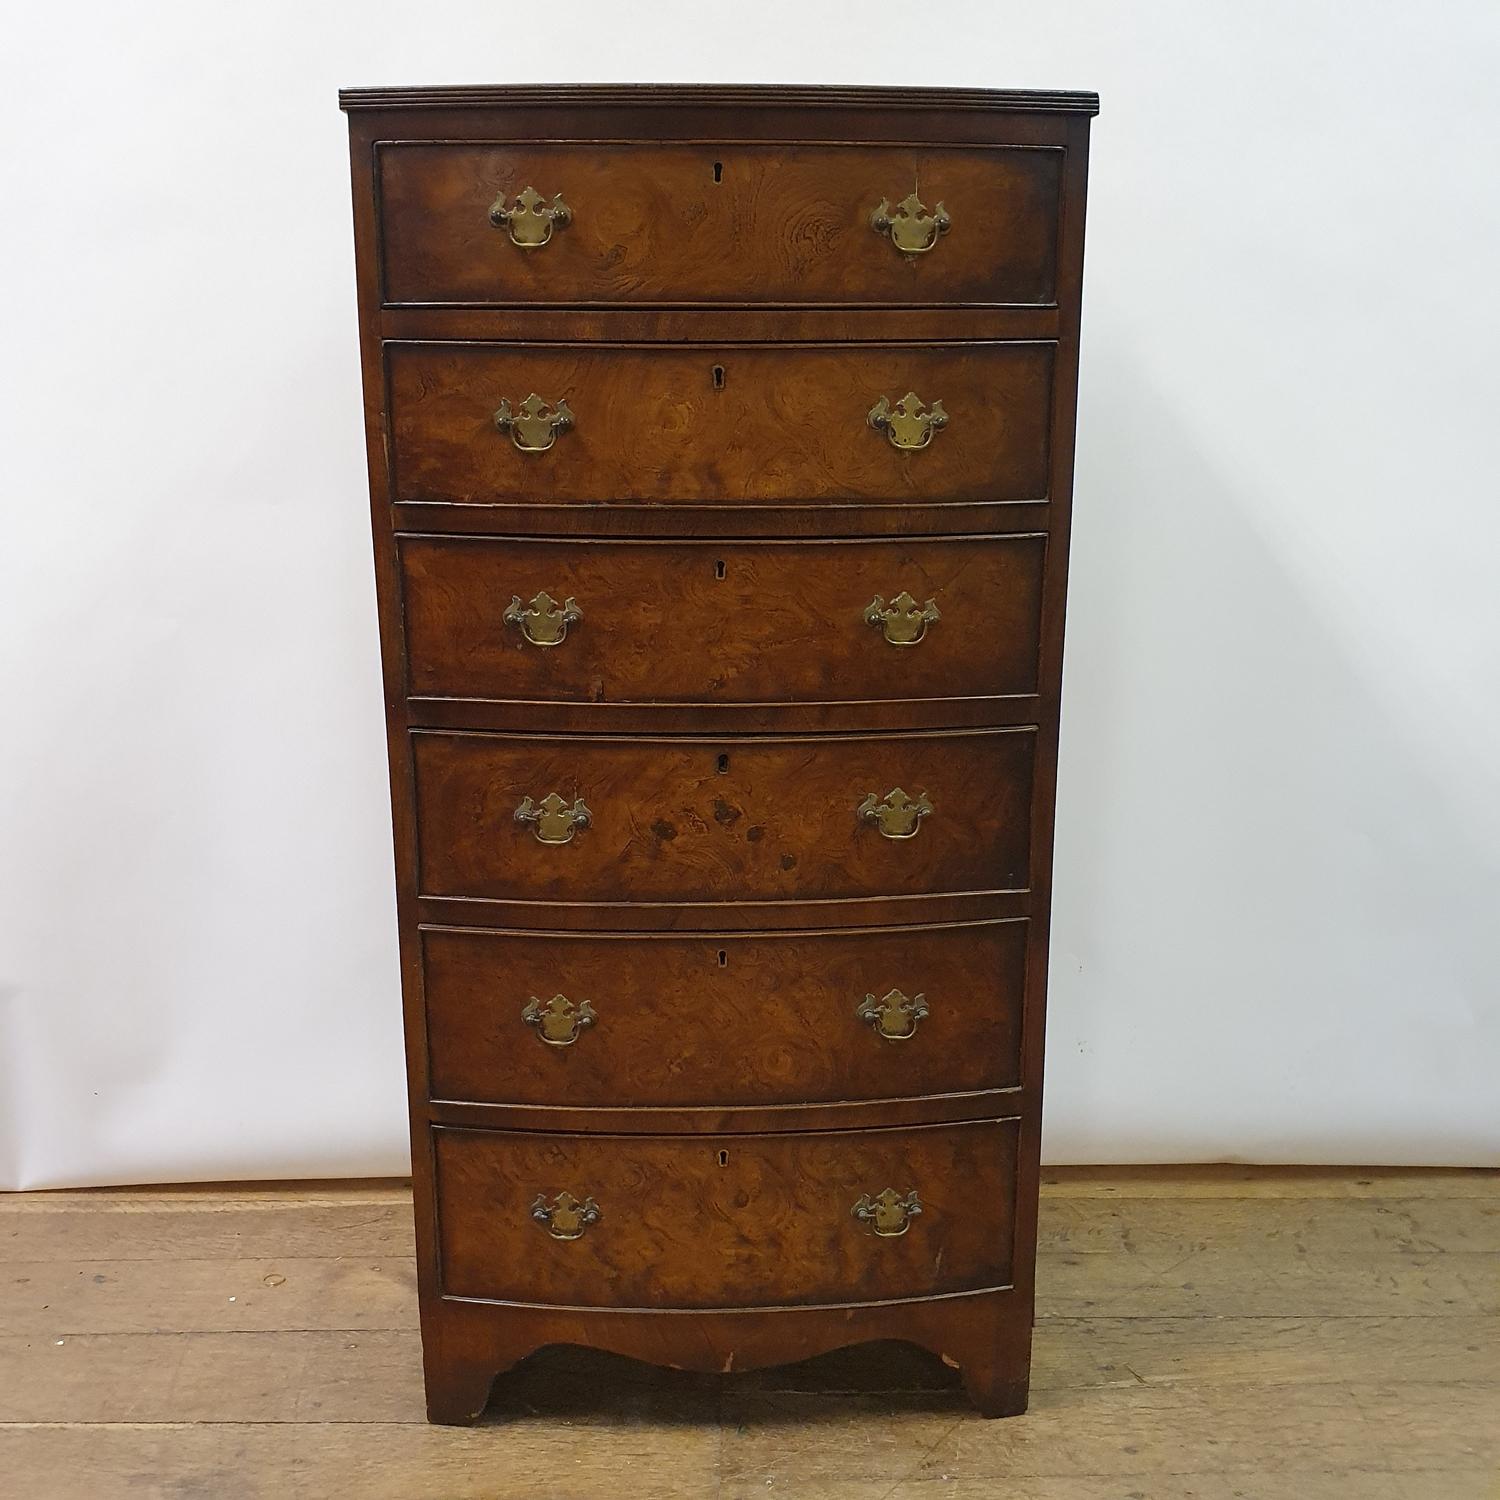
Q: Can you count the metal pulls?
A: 12